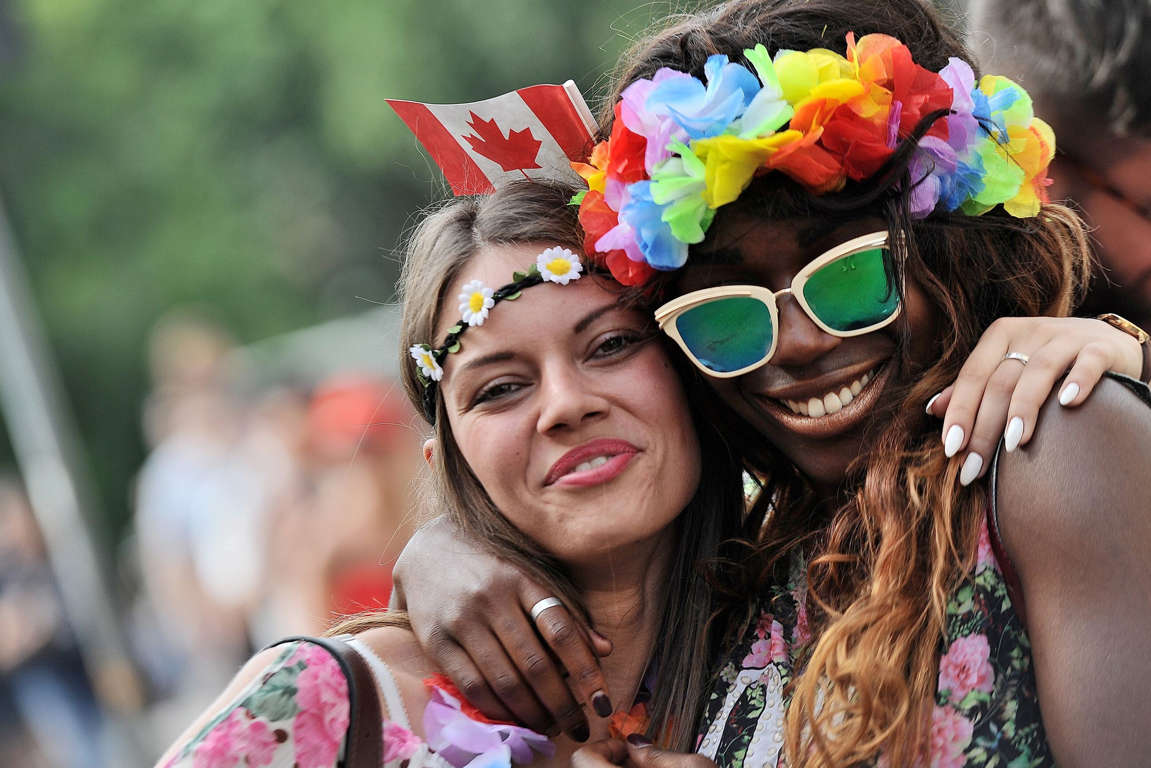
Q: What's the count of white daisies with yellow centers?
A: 3